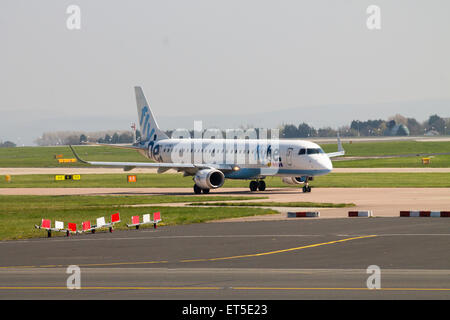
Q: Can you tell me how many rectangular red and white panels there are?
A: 9